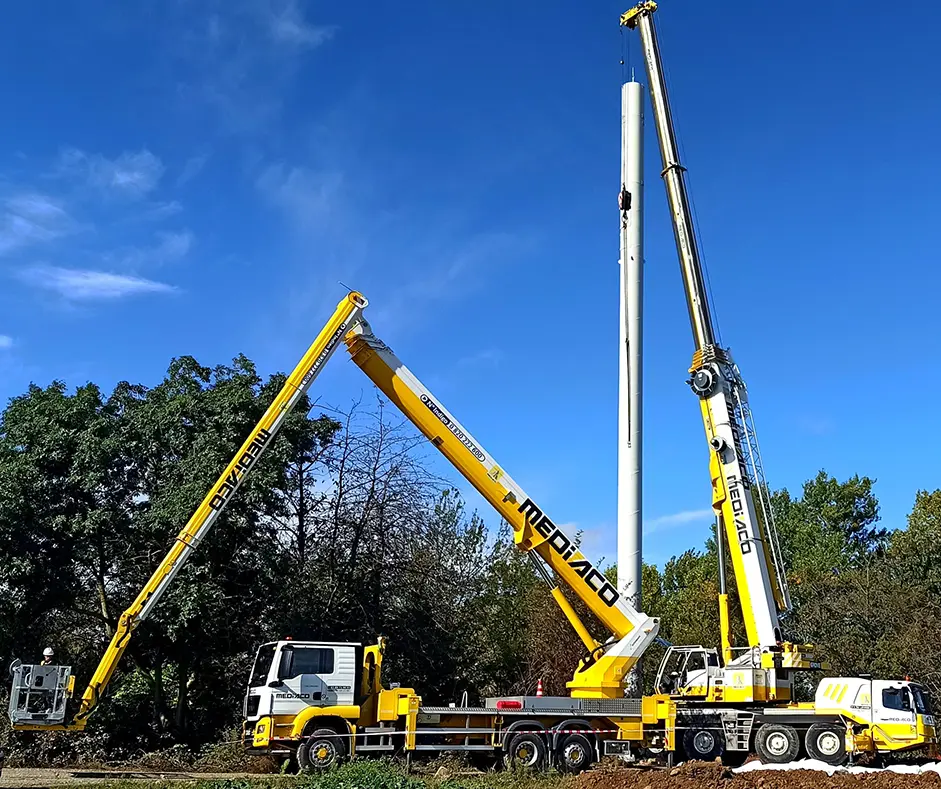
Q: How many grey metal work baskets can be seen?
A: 1